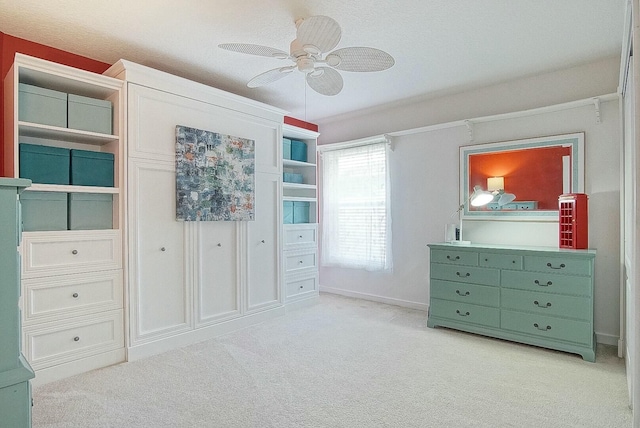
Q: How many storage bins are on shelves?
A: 11